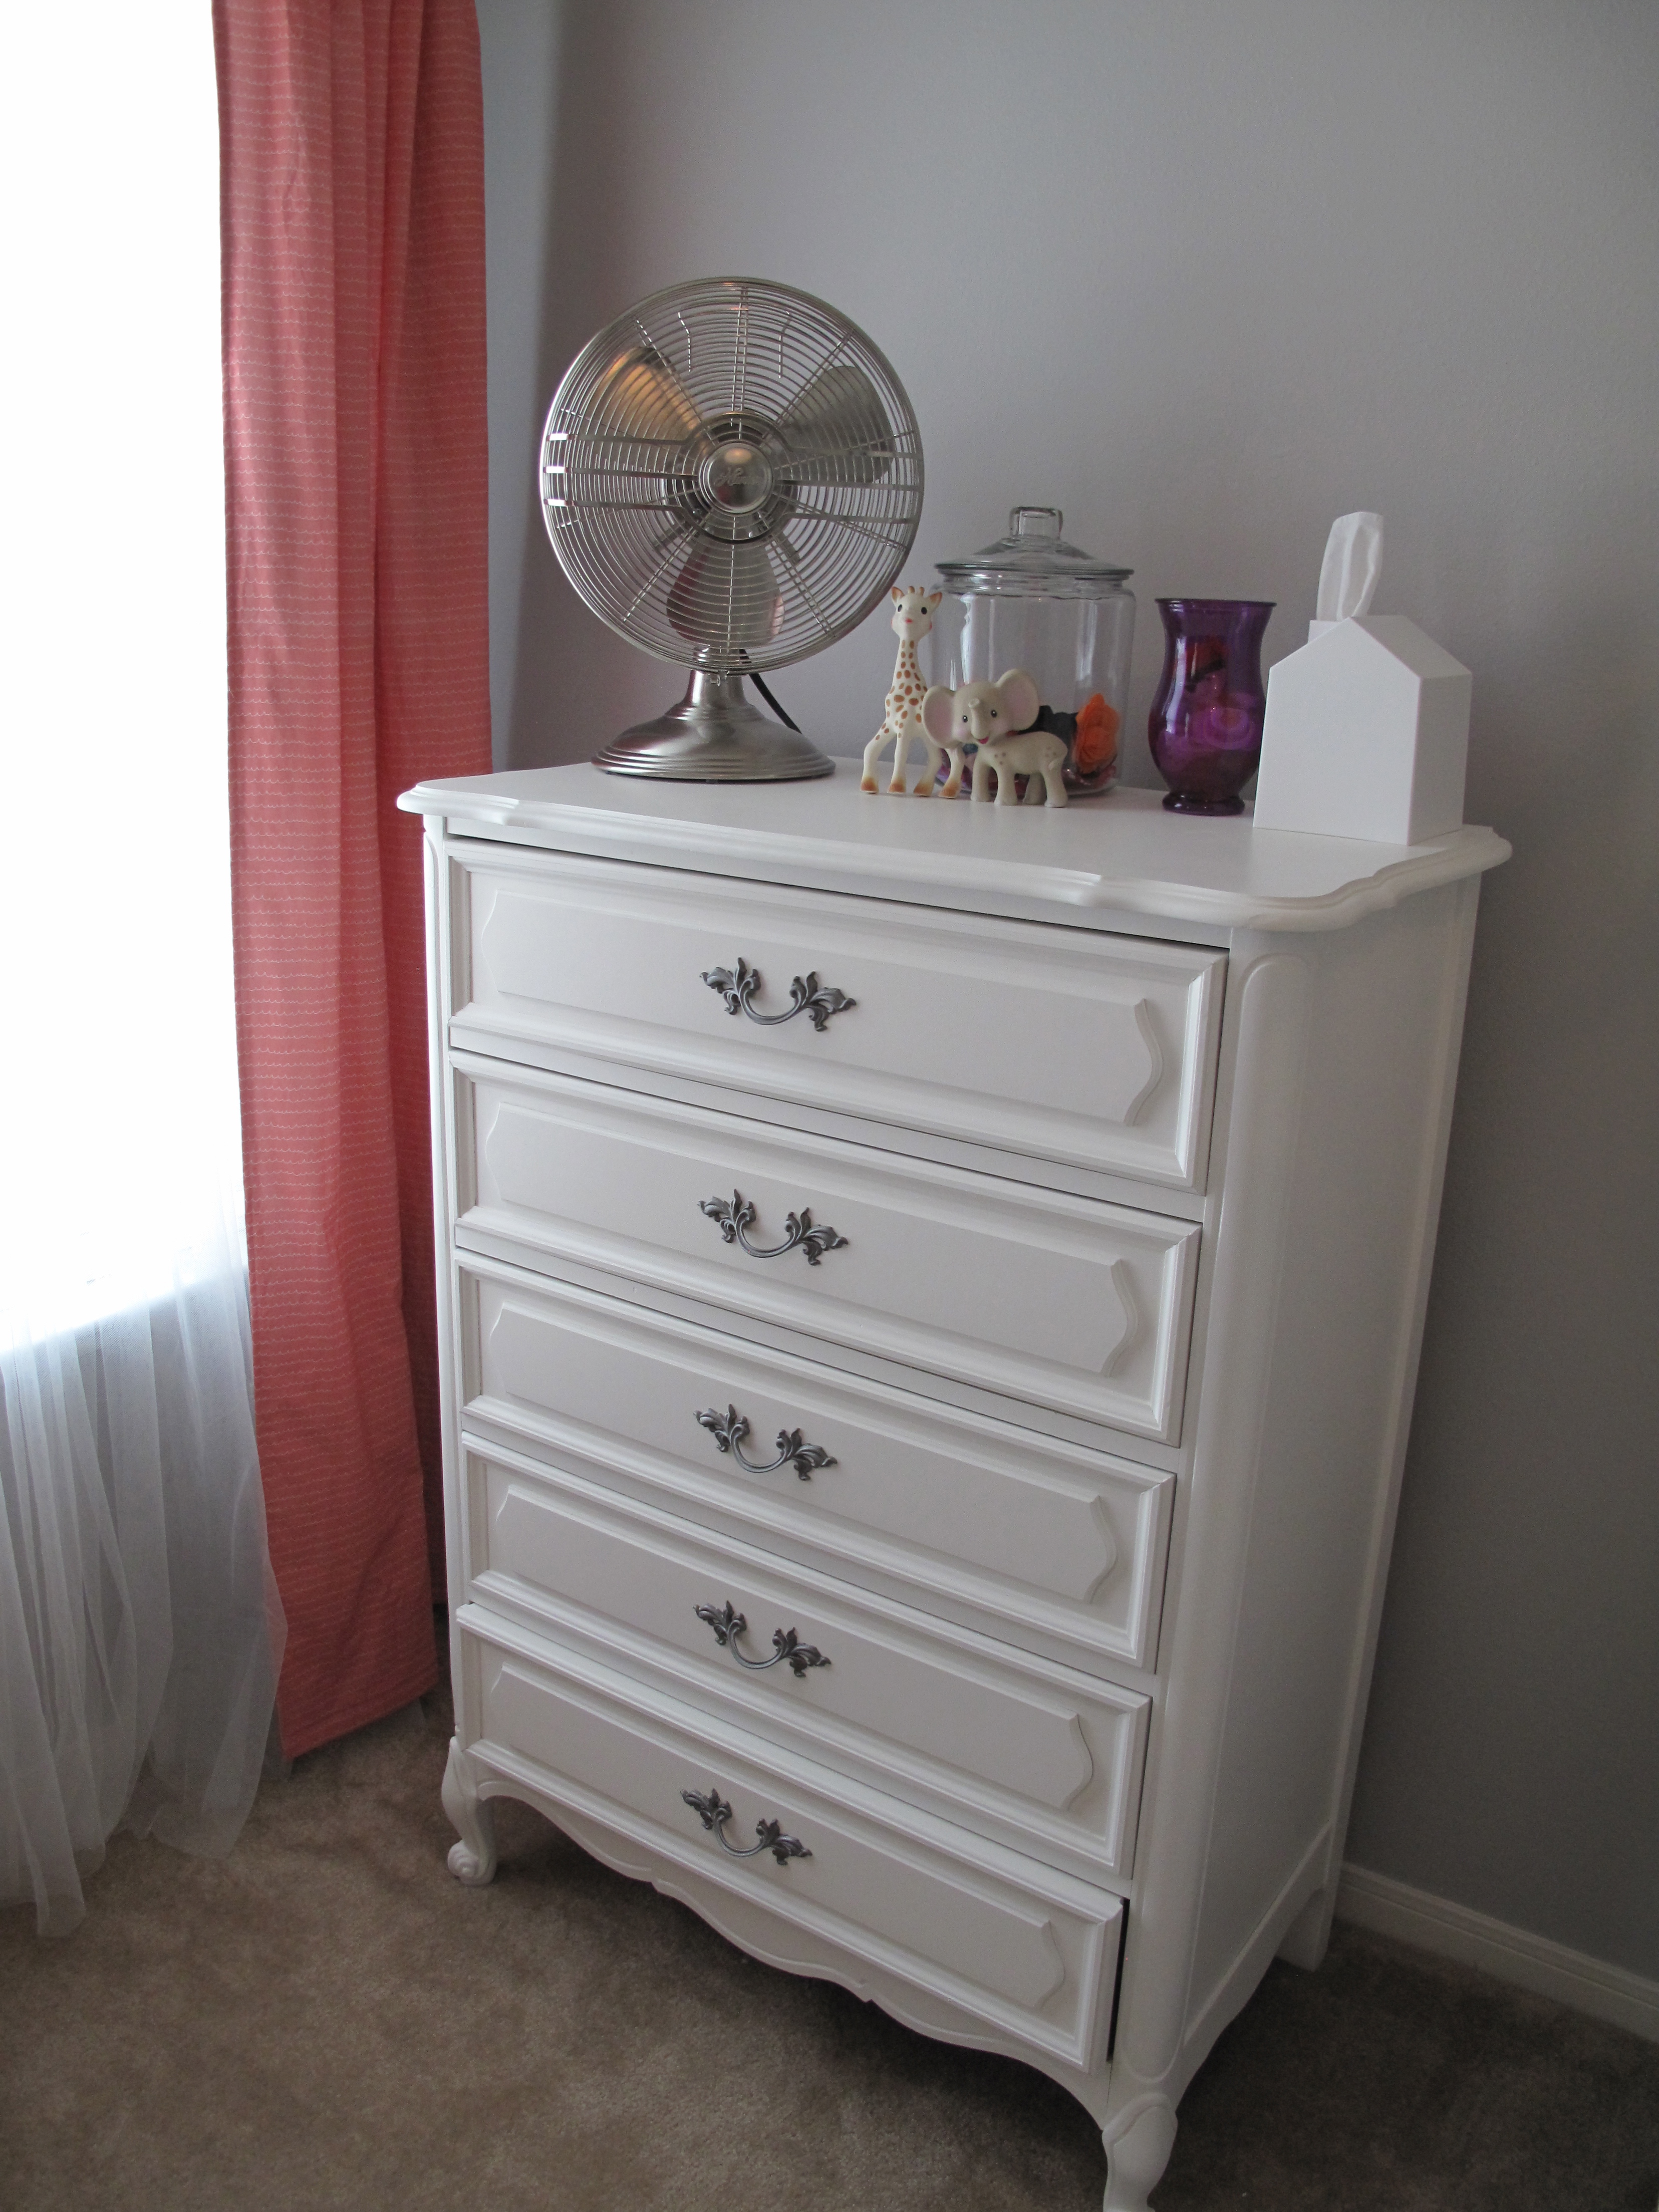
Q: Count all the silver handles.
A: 5